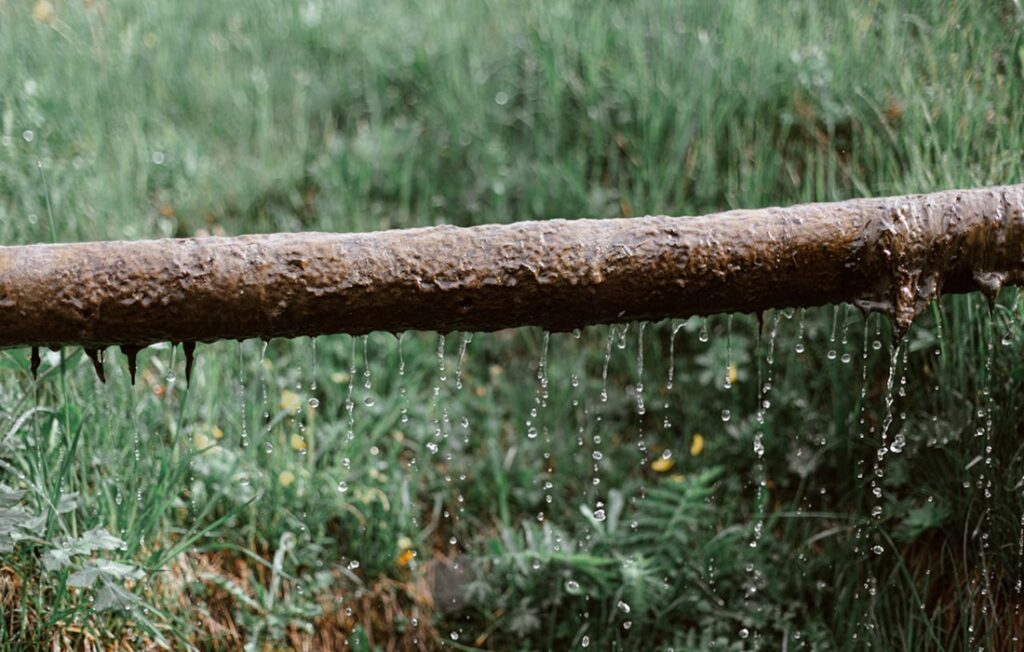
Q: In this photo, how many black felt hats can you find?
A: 0